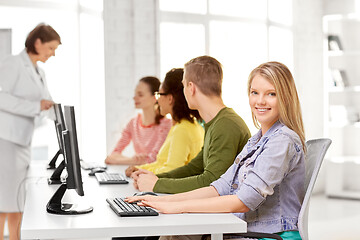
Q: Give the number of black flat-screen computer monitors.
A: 3